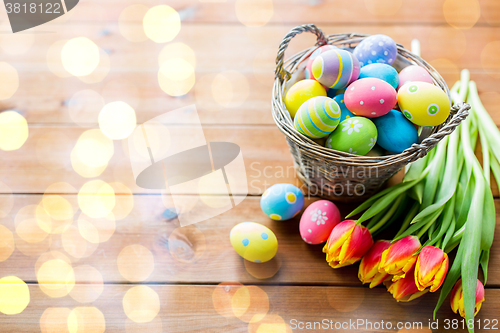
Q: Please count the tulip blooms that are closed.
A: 6